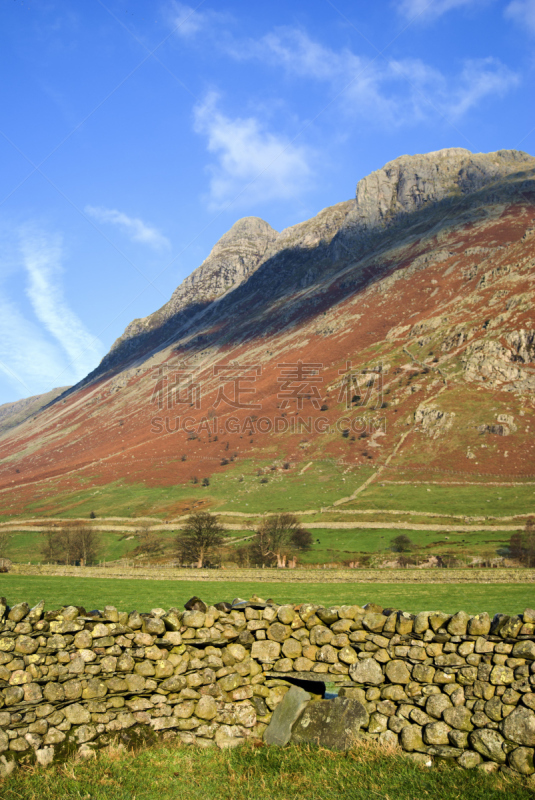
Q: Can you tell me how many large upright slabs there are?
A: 2